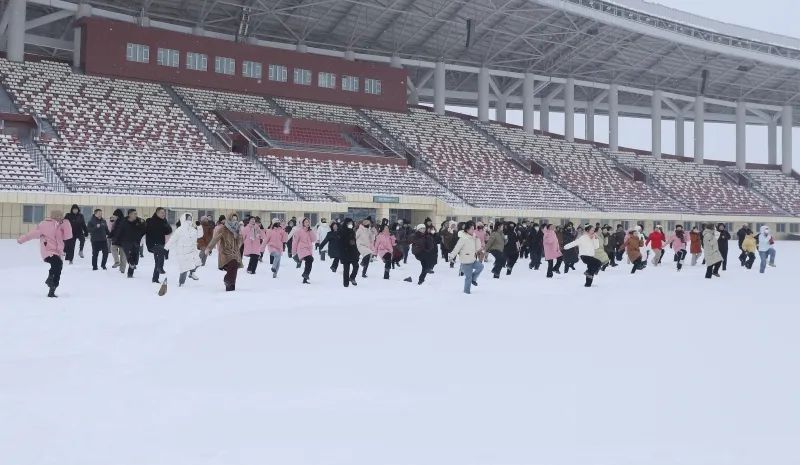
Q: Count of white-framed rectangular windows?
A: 10